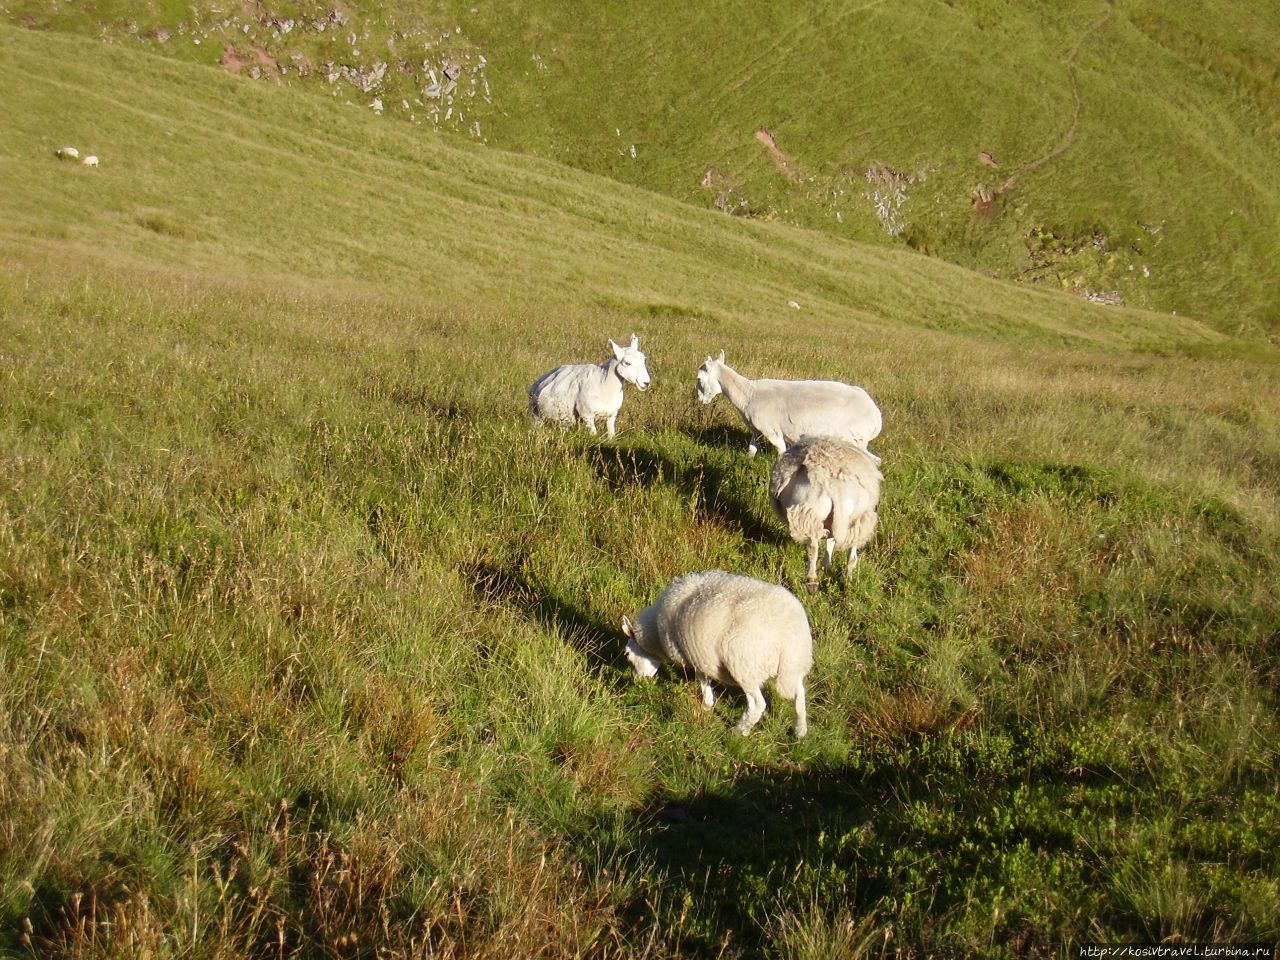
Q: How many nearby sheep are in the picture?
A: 4